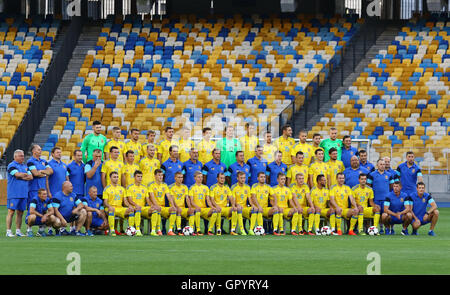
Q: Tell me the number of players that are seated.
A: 13